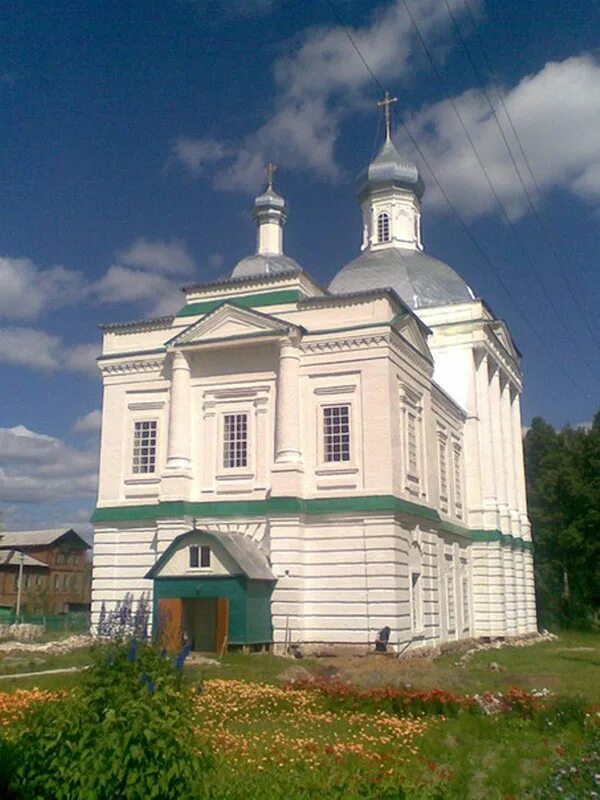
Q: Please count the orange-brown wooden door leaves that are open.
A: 2